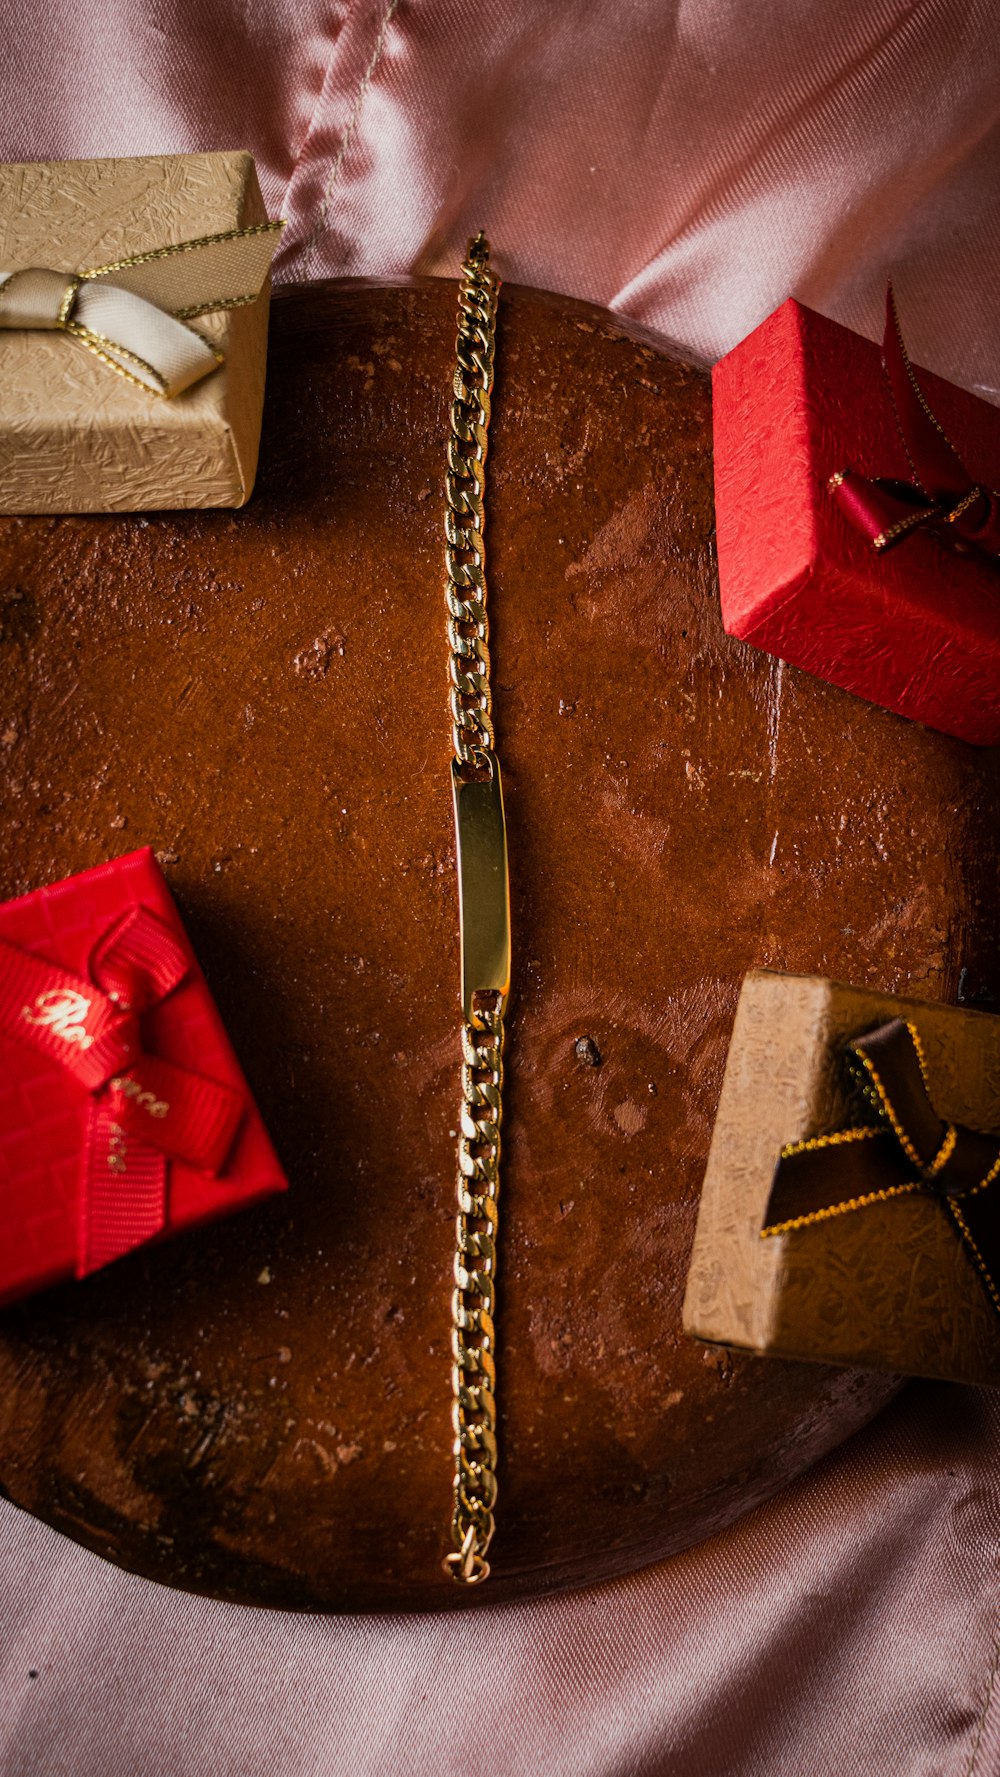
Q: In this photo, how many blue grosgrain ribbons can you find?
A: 0